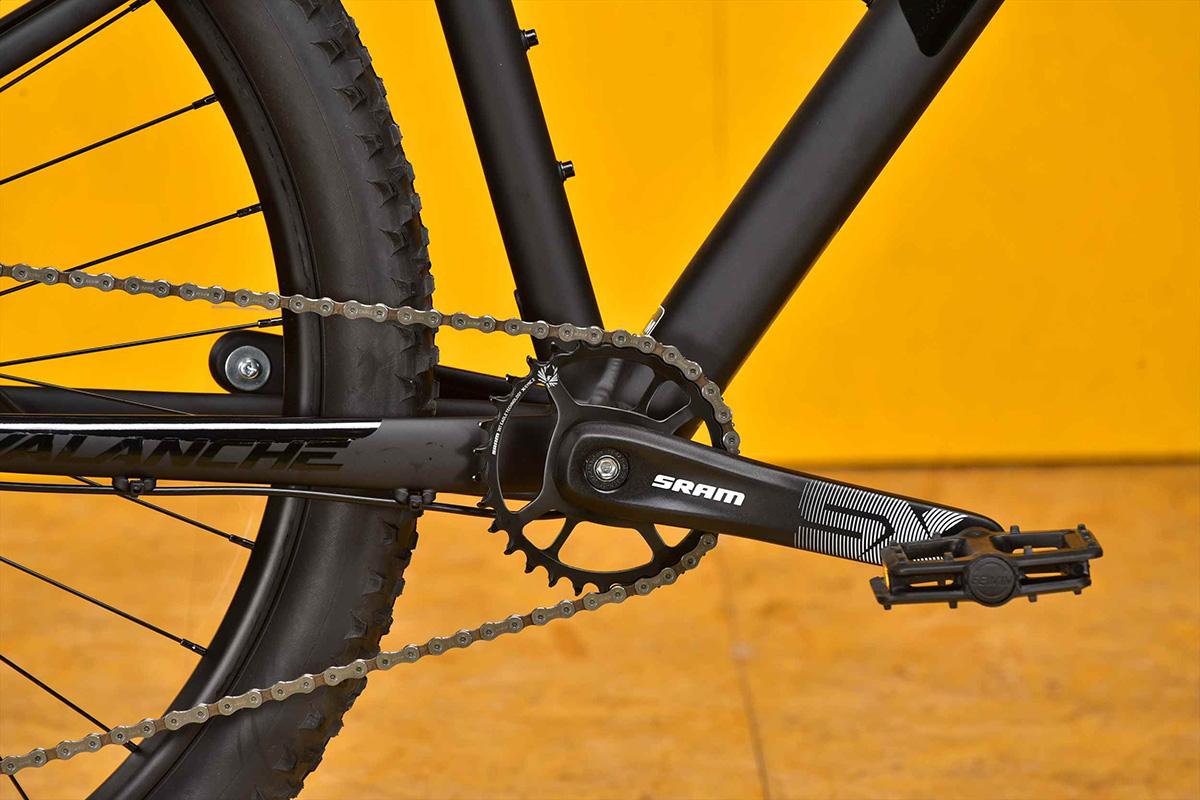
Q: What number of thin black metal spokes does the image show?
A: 9